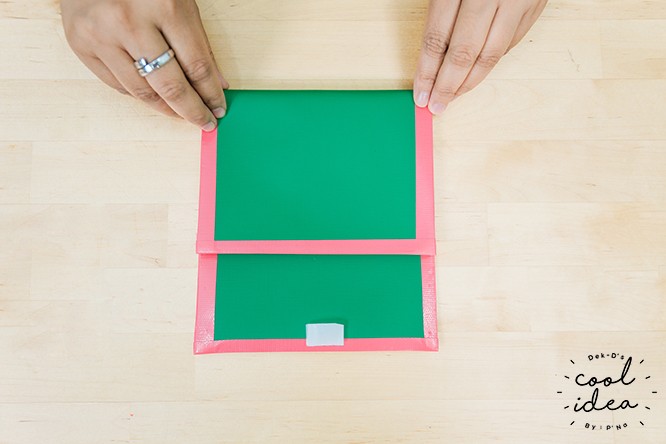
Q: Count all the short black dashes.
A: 10